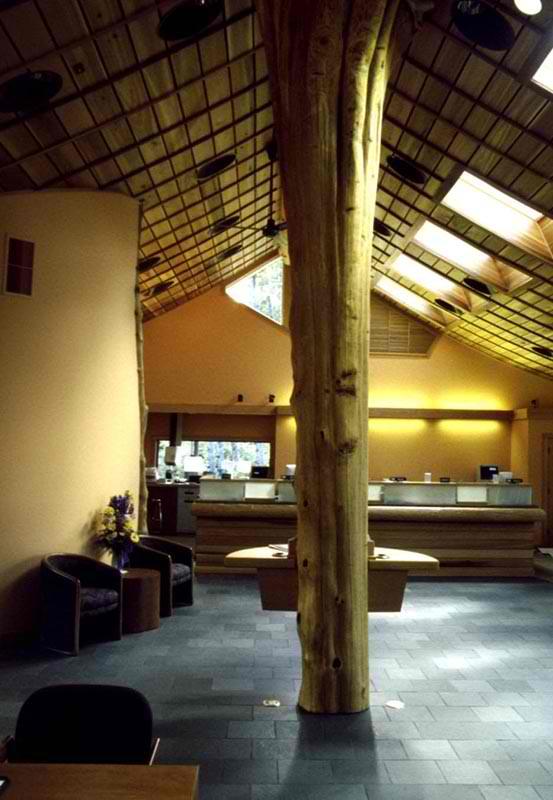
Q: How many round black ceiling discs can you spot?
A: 13